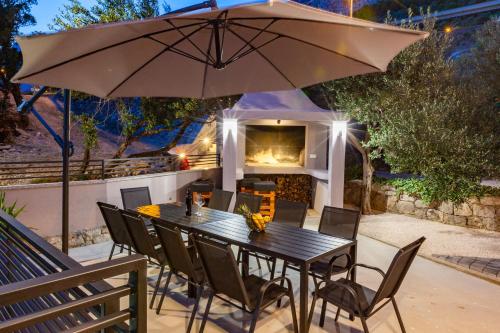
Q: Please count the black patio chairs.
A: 10